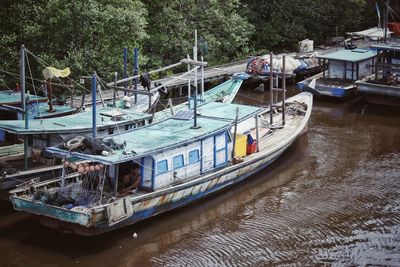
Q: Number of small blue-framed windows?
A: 3